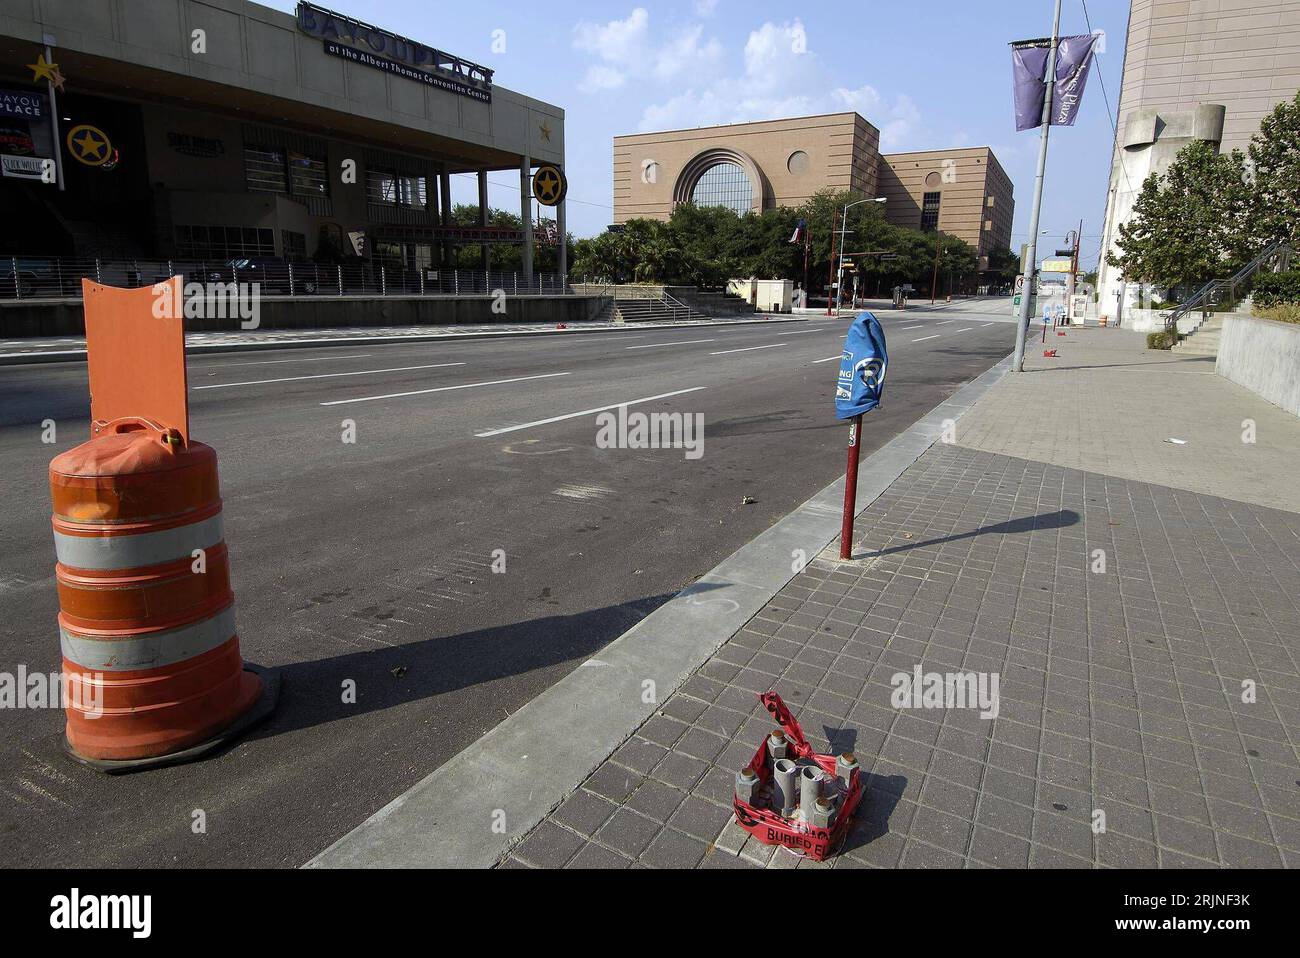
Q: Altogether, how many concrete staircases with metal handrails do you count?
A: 2